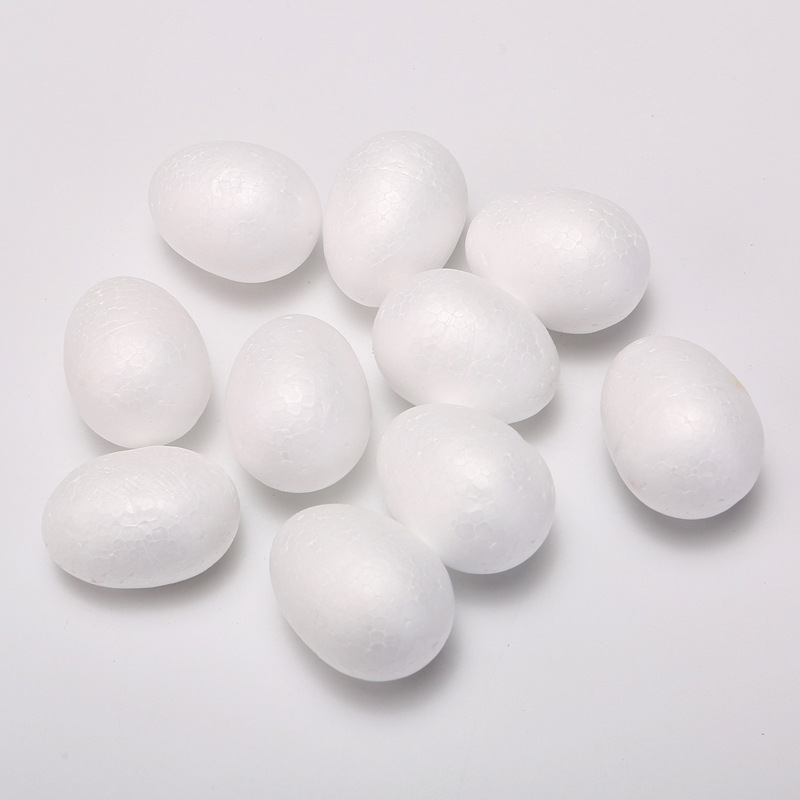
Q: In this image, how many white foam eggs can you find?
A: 10